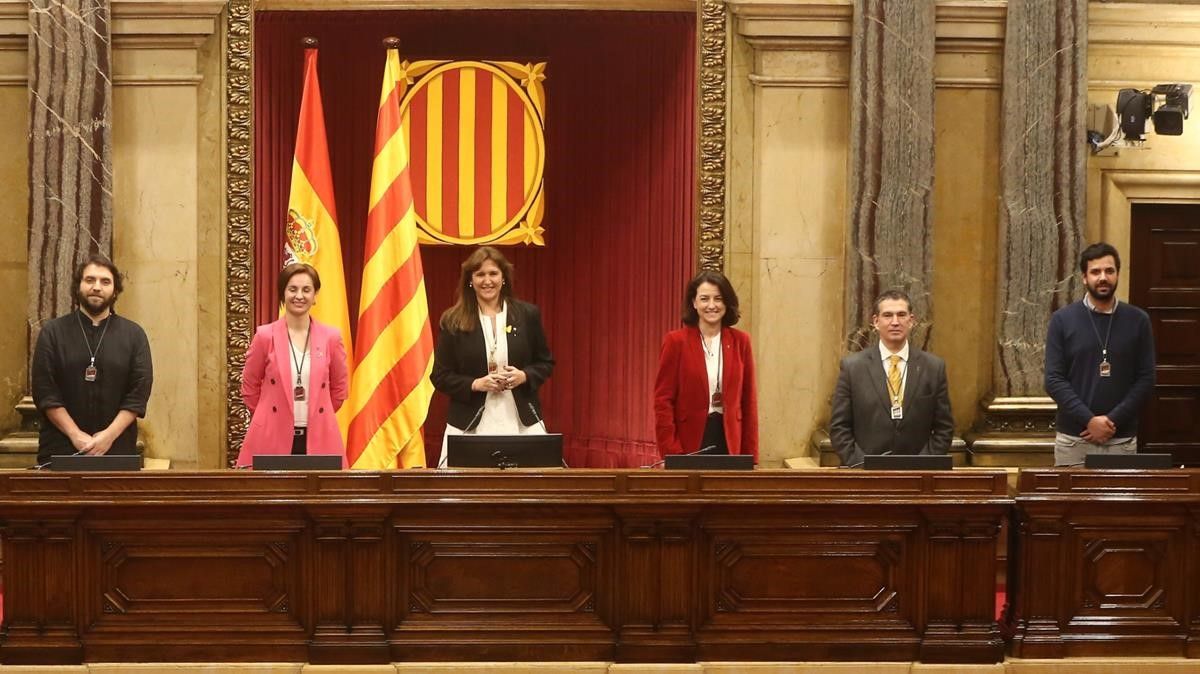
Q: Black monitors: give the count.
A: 6